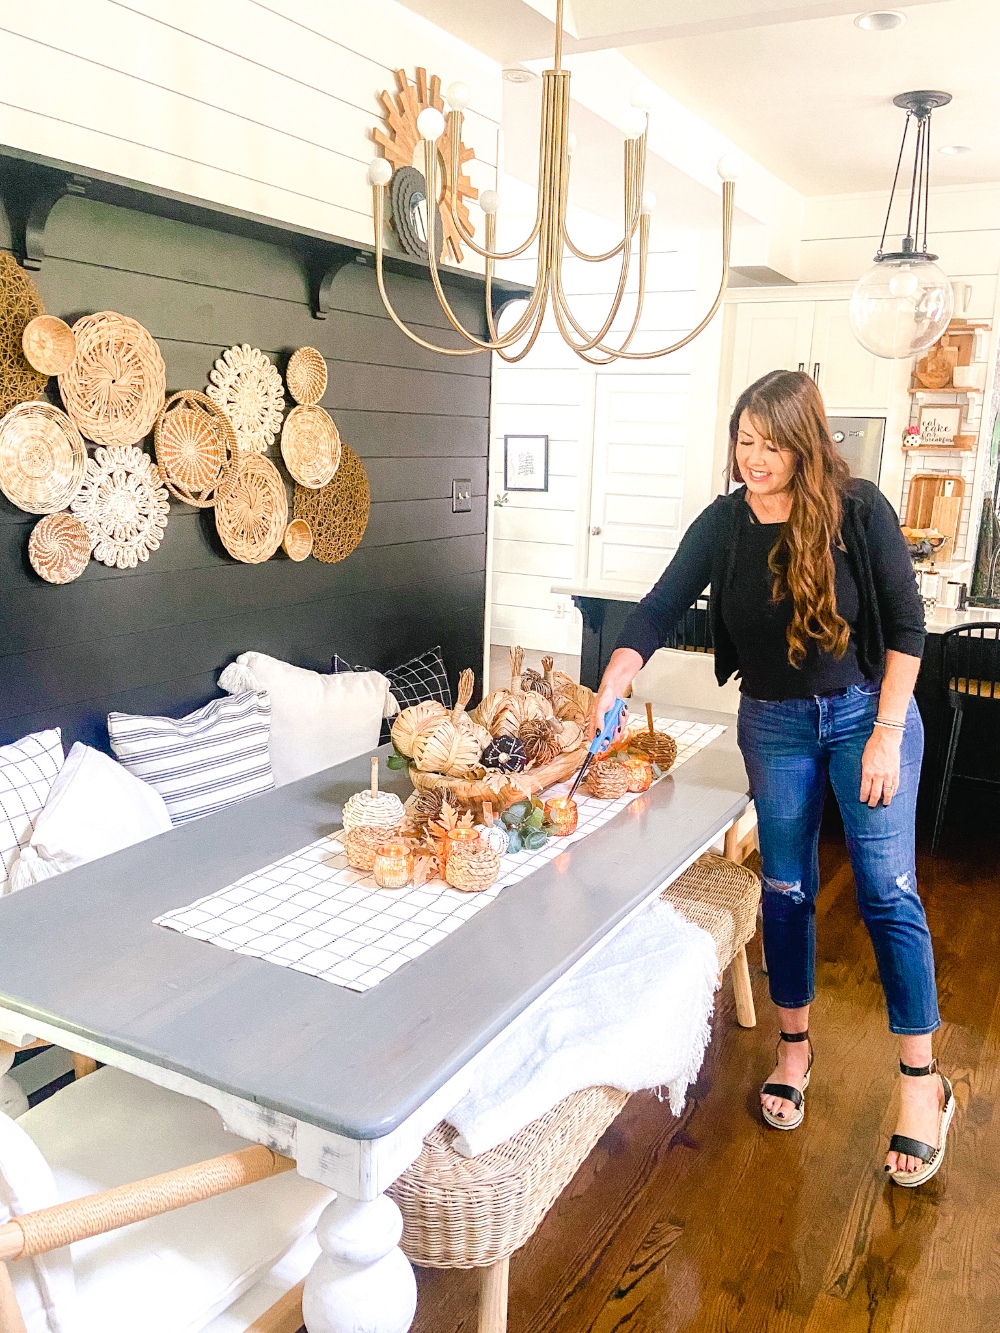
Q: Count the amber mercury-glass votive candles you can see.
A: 4